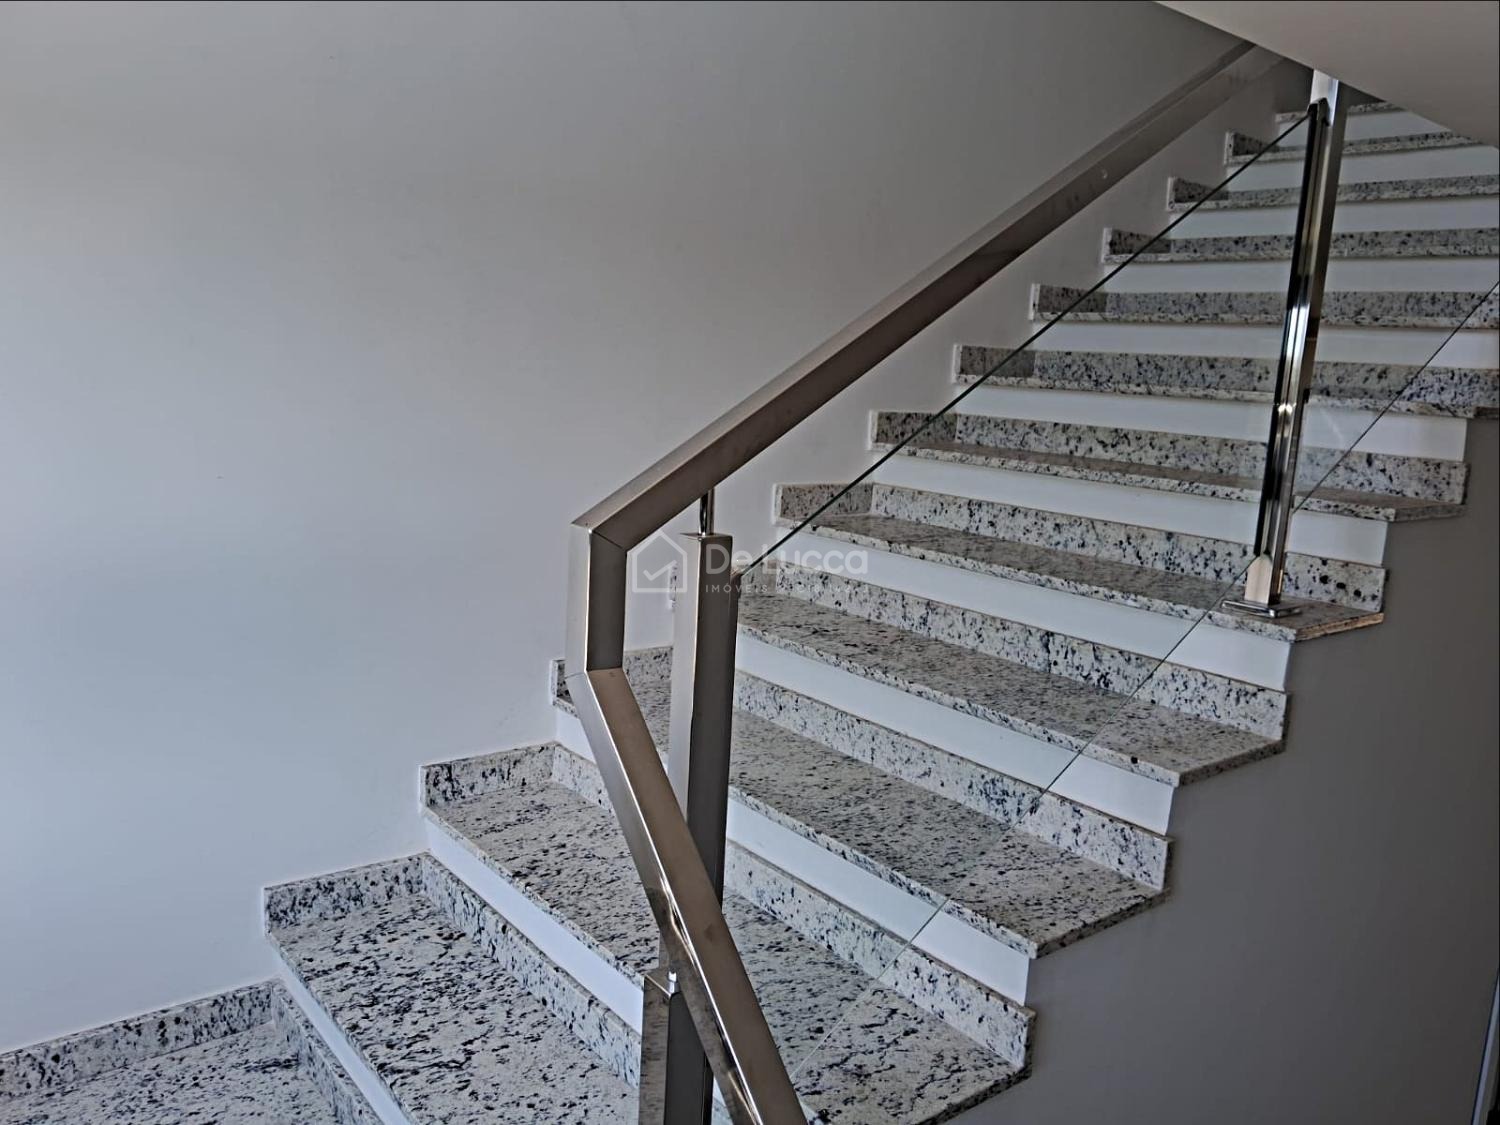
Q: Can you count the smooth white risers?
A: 12